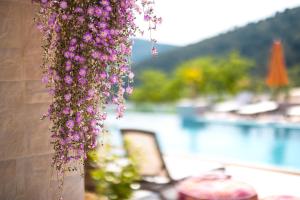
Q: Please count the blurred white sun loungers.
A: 3